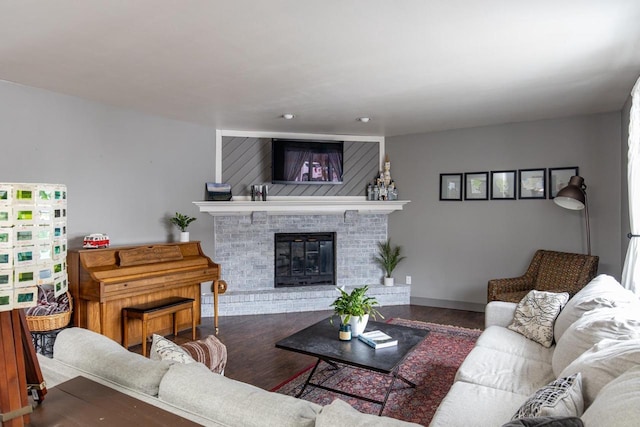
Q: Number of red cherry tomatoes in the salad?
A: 0